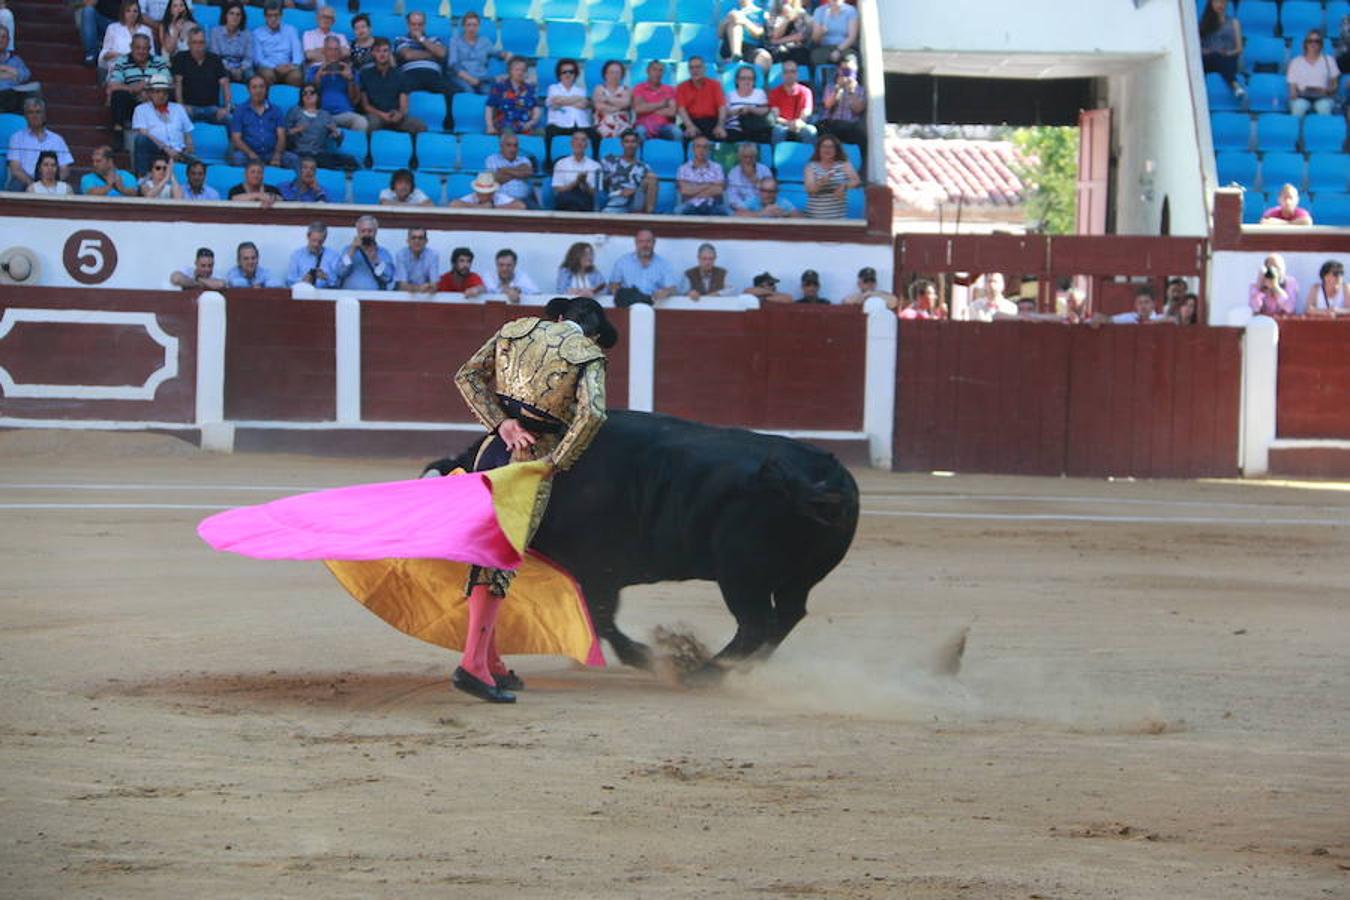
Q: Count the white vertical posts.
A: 5